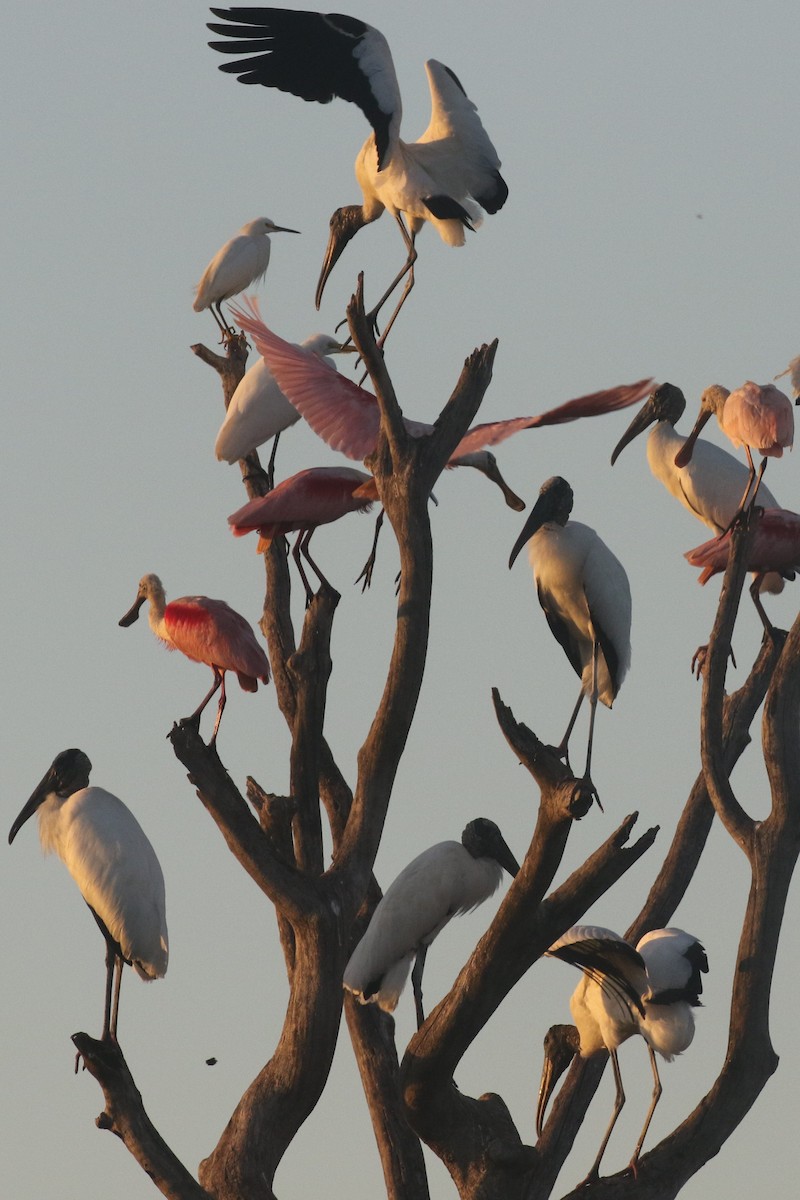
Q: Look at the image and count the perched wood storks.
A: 6